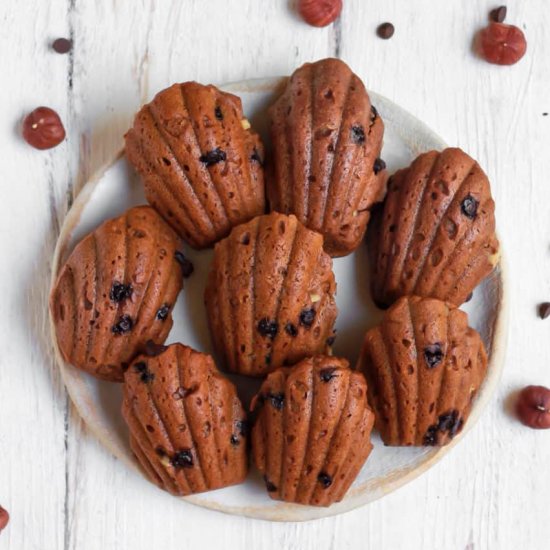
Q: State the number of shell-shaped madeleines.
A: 8